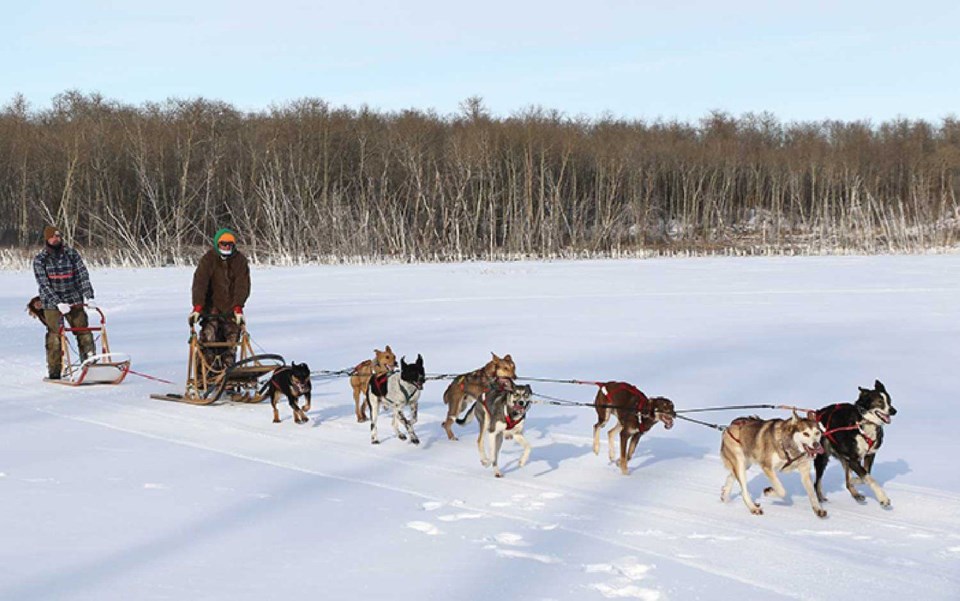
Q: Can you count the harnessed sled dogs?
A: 8